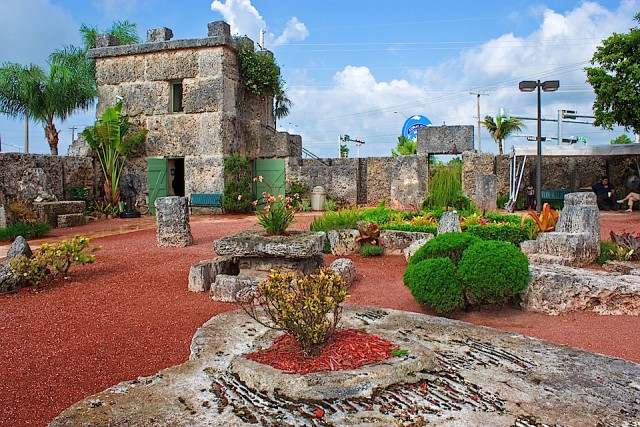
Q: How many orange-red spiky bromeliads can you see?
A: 1